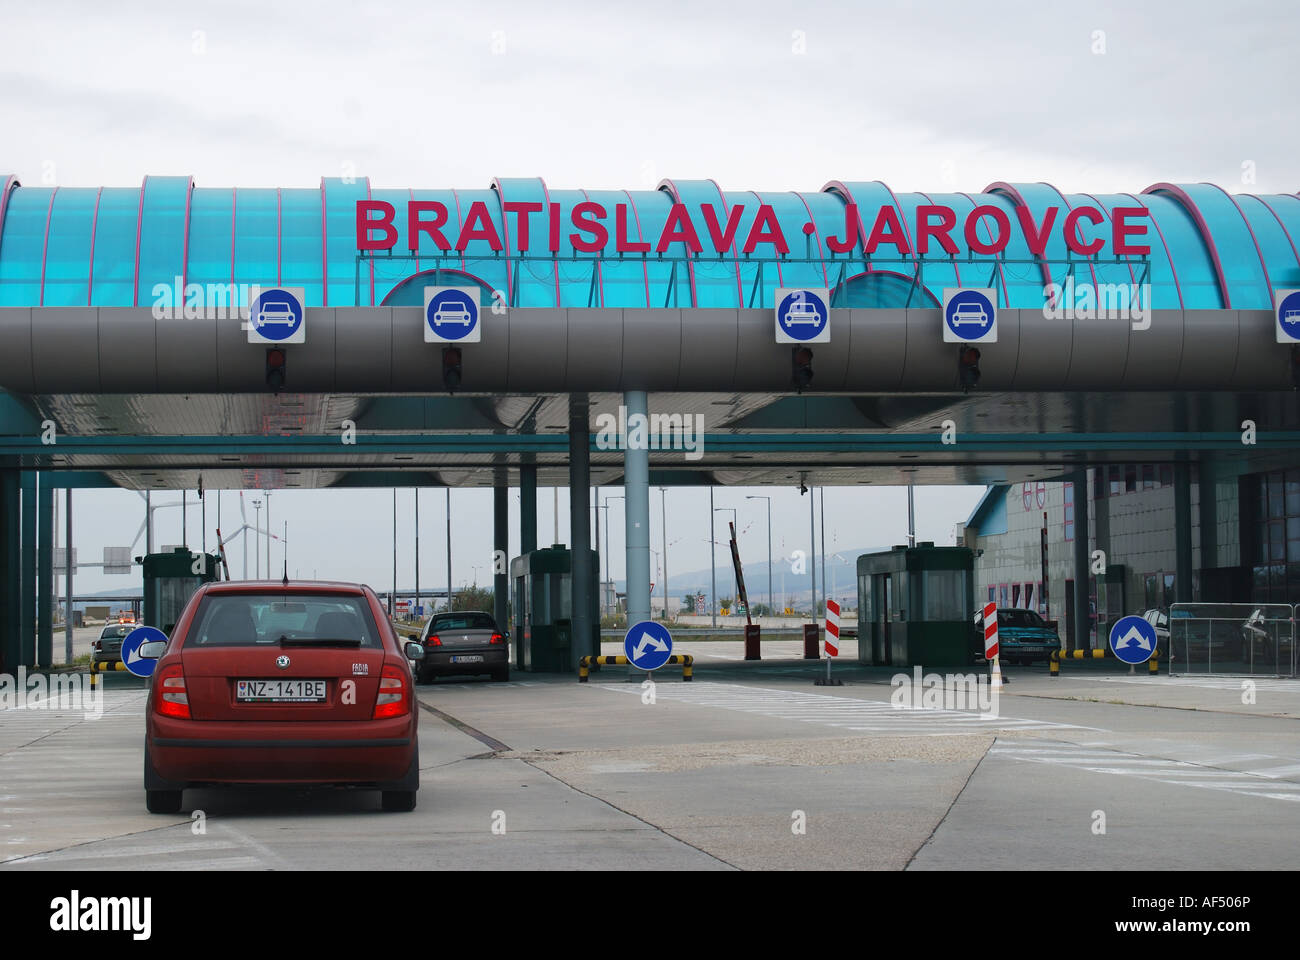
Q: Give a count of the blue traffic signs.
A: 8